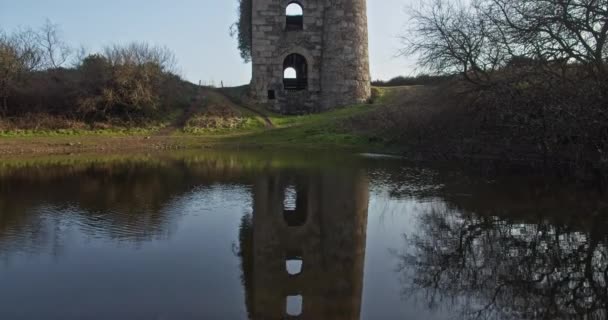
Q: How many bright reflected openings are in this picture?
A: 3